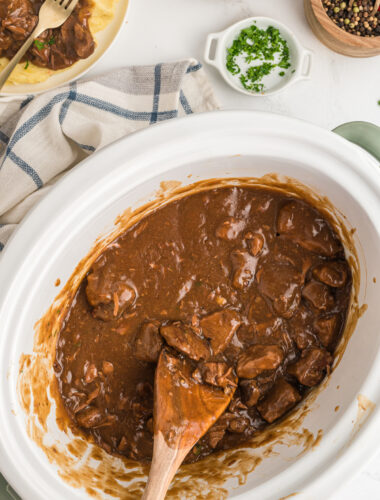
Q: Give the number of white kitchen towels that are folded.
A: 1